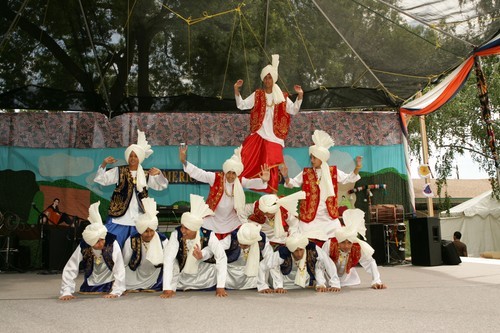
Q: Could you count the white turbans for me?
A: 11